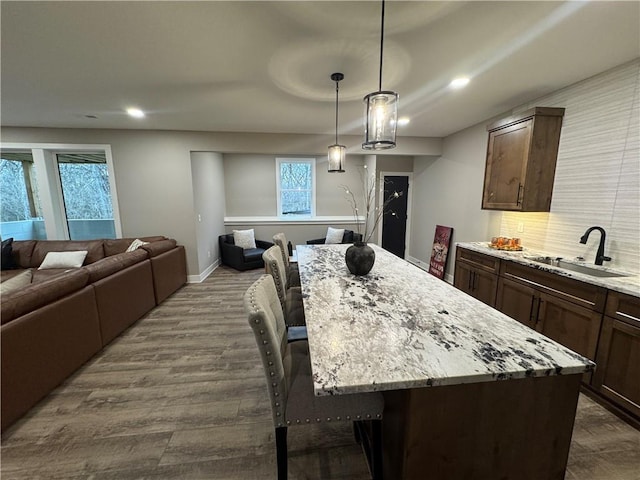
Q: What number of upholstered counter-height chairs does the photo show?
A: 3